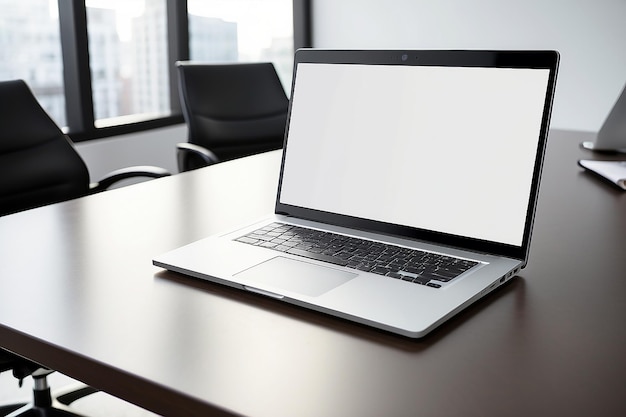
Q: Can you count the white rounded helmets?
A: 0